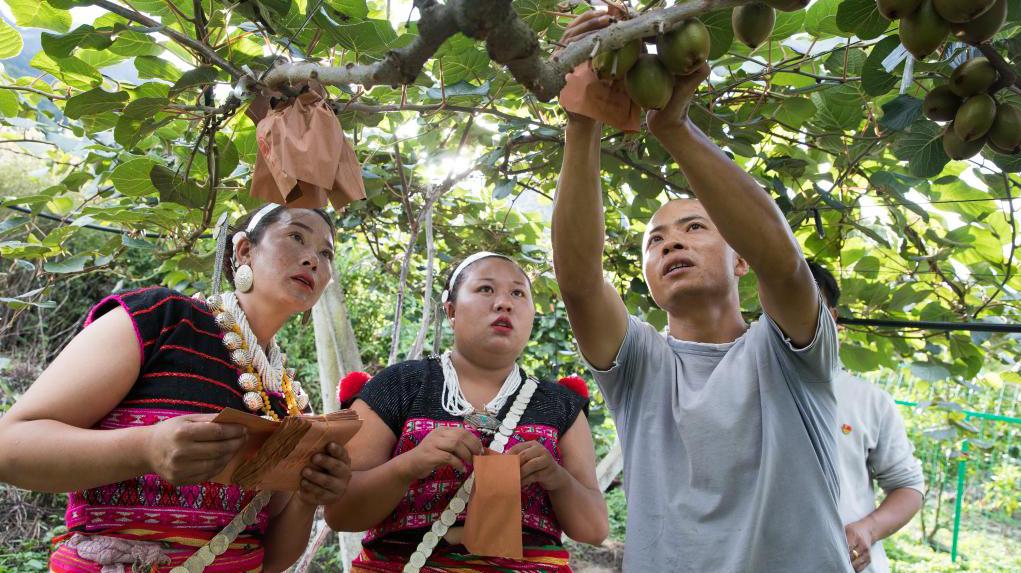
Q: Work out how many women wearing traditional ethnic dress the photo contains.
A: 2